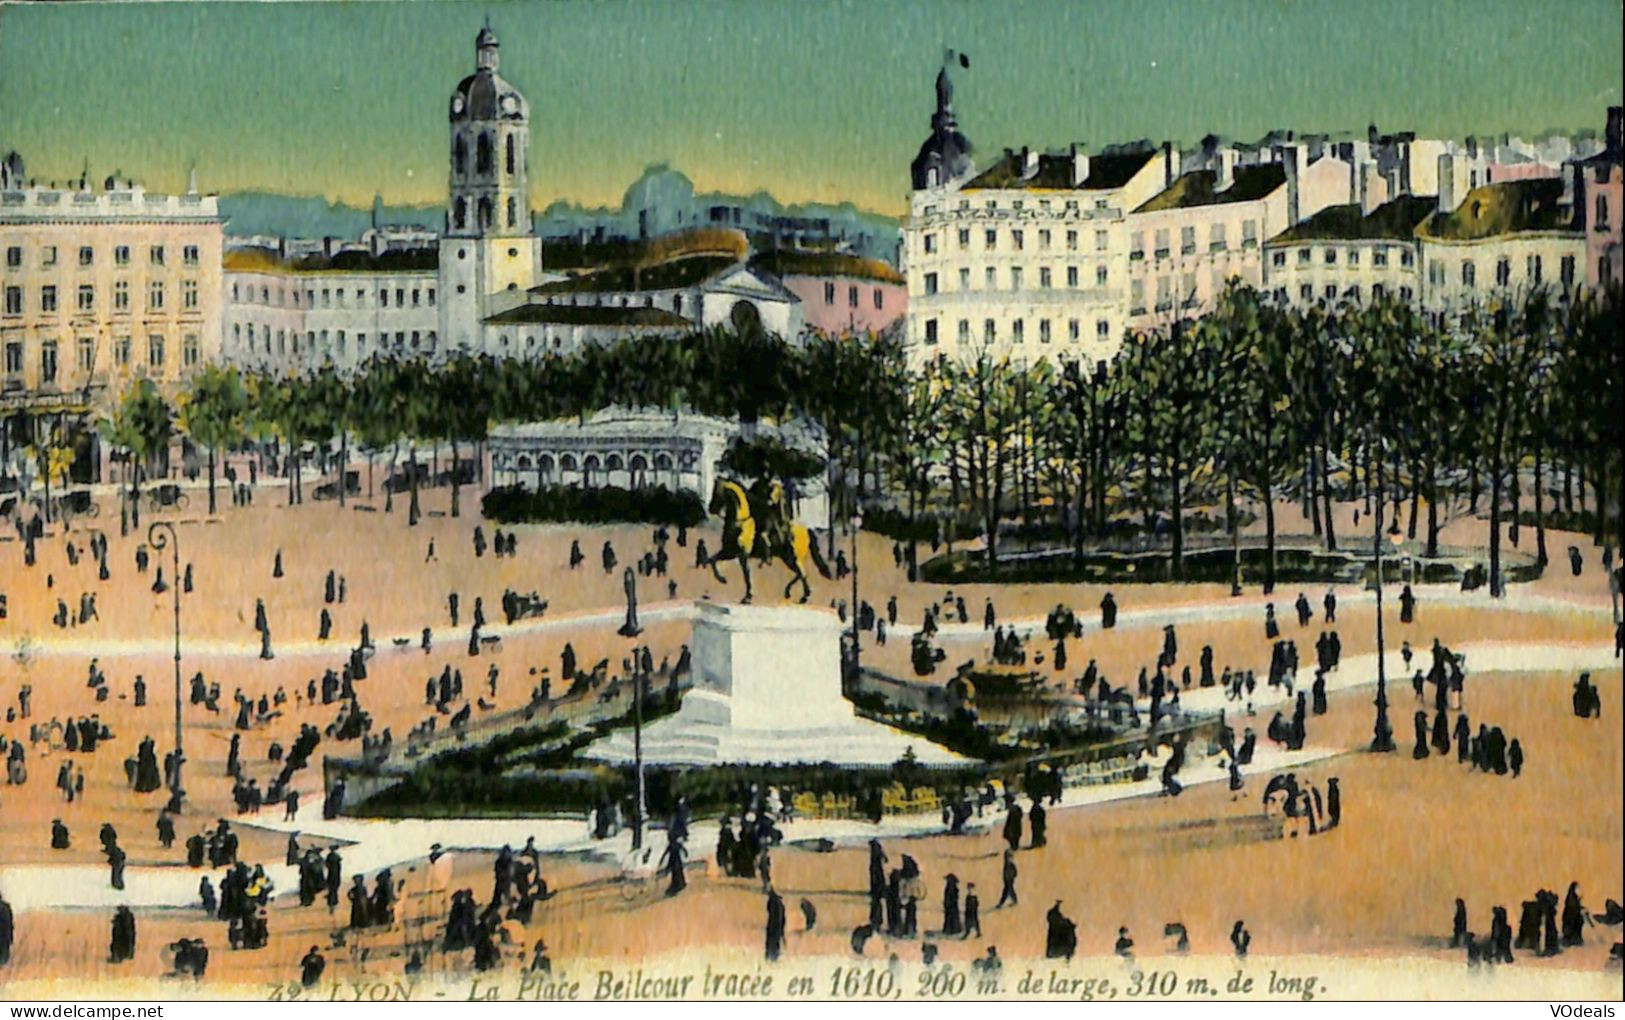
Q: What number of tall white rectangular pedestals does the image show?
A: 1